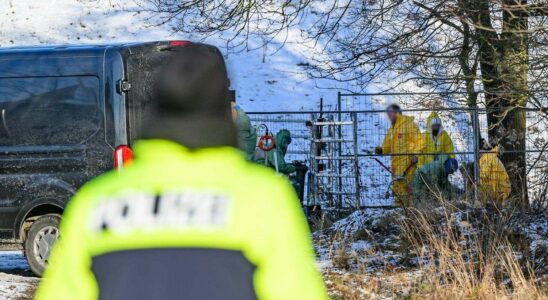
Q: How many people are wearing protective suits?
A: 6